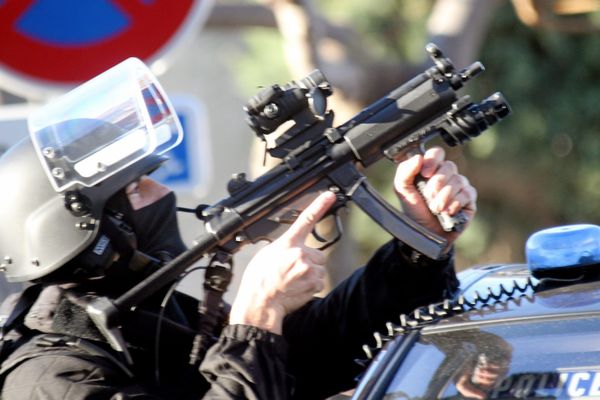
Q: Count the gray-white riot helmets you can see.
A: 1